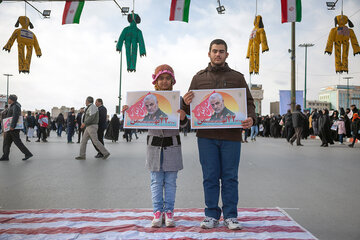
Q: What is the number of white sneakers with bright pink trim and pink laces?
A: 2